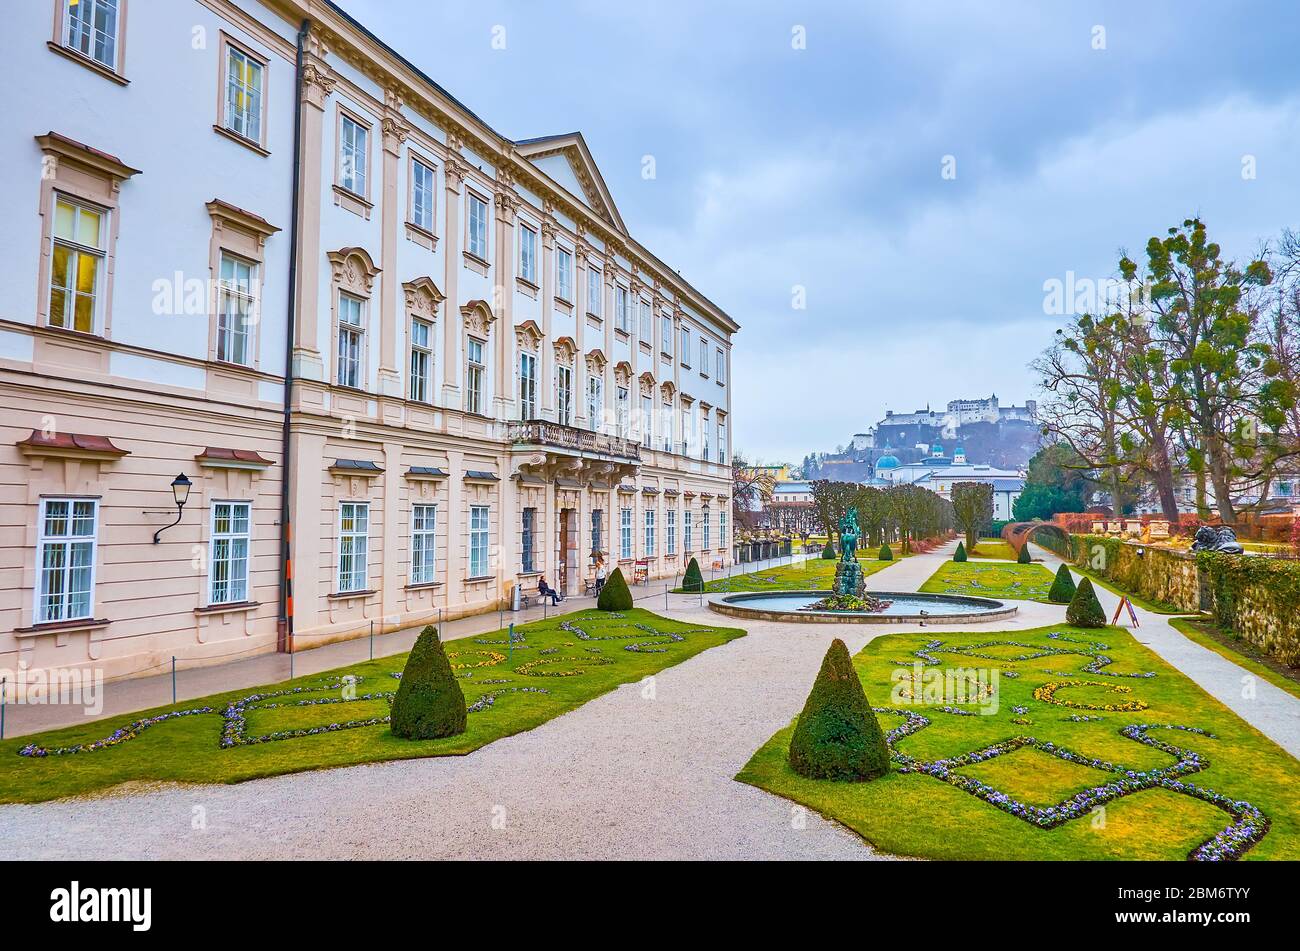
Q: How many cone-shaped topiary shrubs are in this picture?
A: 10